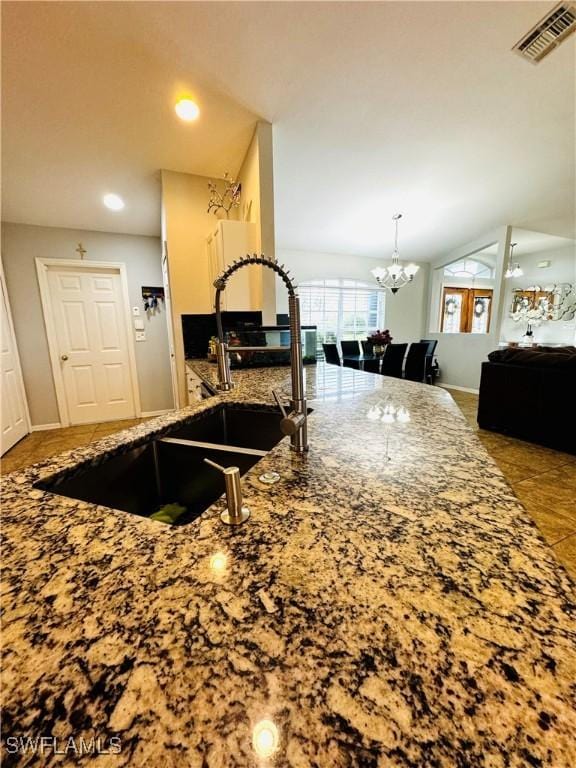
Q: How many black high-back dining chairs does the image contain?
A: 6